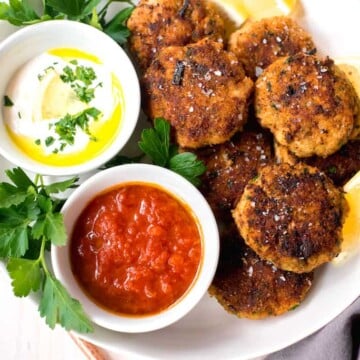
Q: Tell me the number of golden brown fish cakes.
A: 8